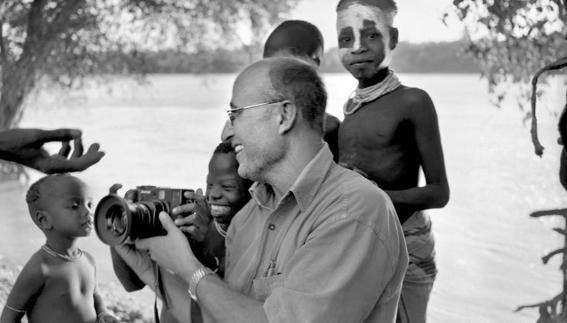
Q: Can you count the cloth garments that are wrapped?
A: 1